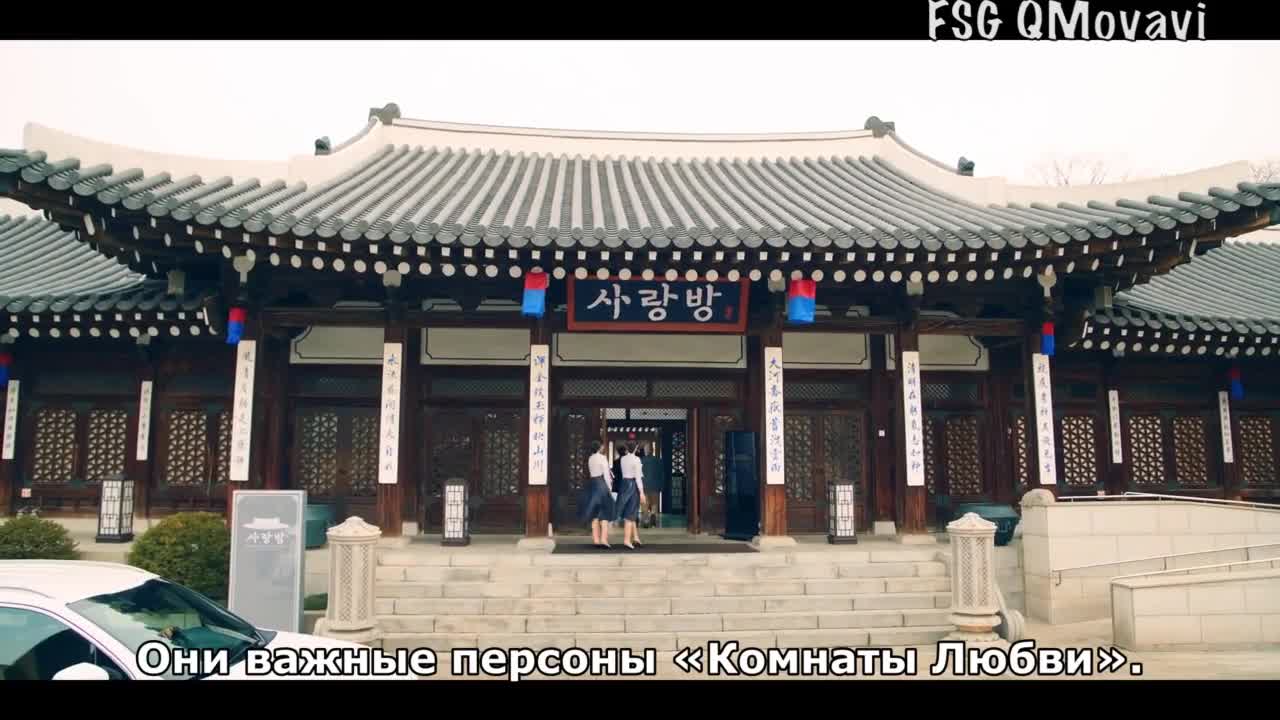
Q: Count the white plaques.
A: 10